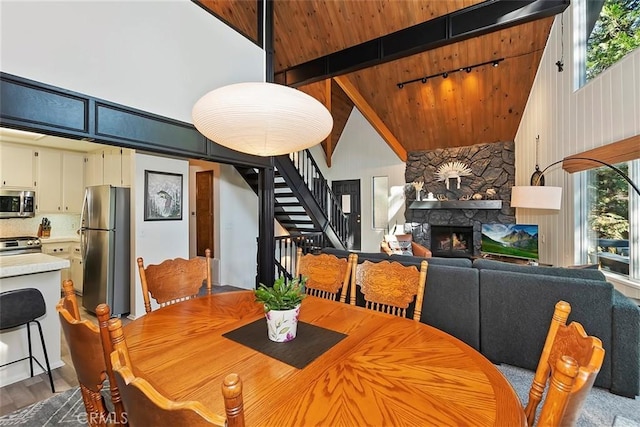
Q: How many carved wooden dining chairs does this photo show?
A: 6